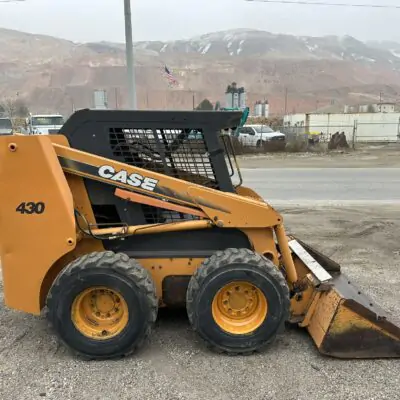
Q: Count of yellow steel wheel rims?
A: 2